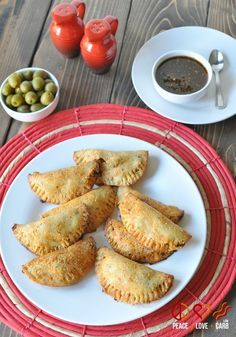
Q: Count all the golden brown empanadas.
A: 9